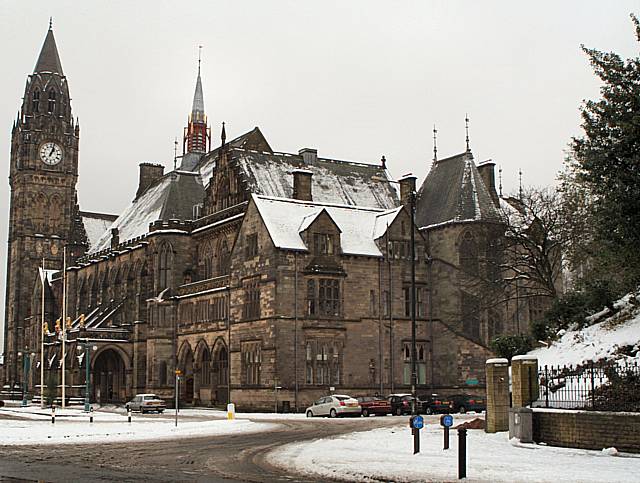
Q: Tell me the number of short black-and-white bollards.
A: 3